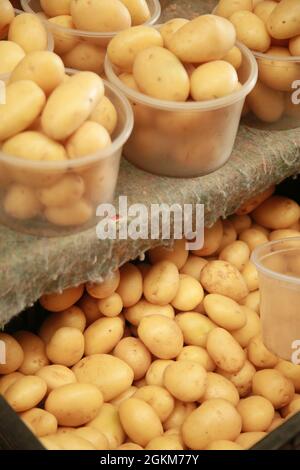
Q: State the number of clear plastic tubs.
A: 6